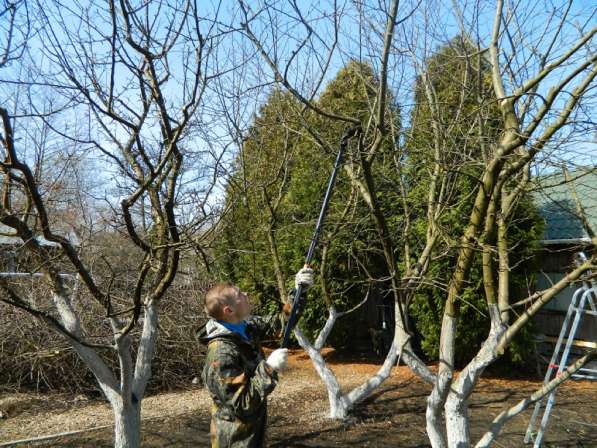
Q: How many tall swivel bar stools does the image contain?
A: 0